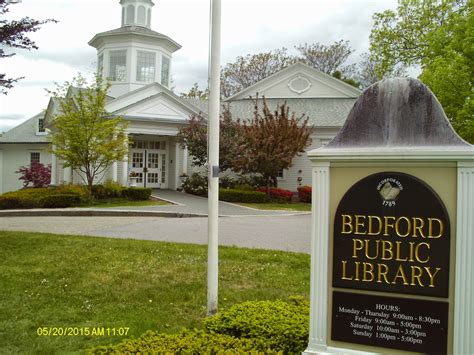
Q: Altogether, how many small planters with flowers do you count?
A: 2